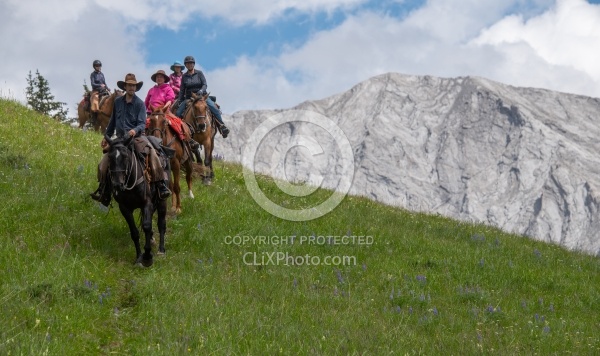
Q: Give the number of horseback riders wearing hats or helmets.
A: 5